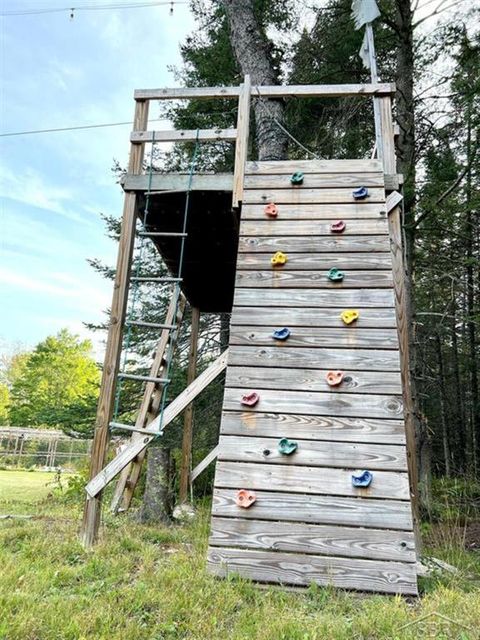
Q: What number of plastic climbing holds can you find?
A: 13